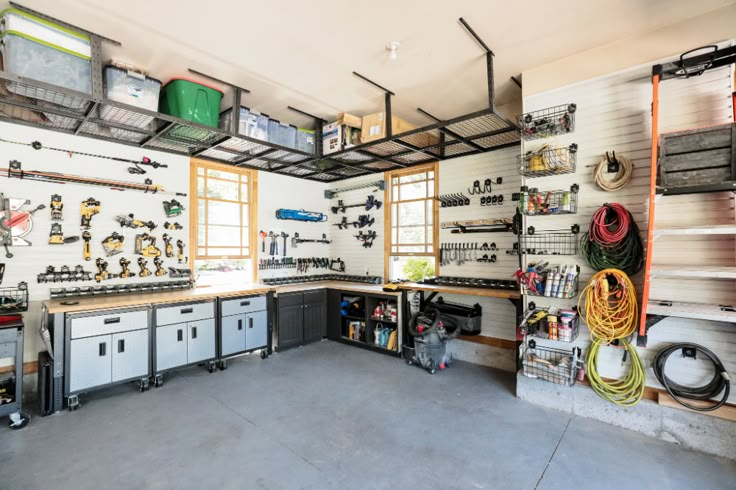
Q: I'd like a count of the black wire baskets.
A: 8